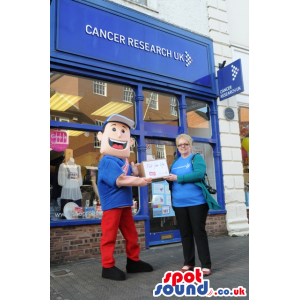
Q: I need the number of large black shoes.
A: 2